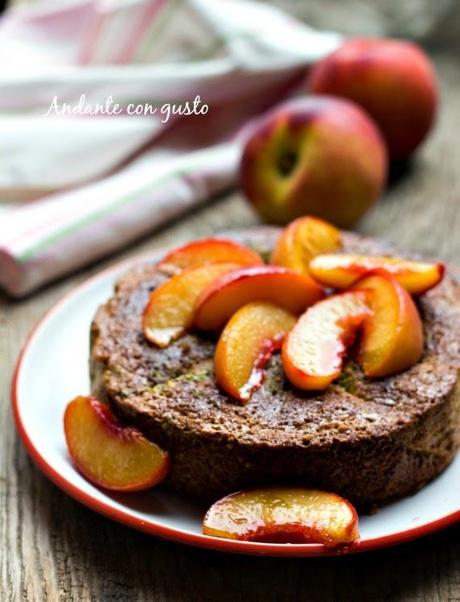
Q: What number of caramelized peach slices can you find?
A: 10